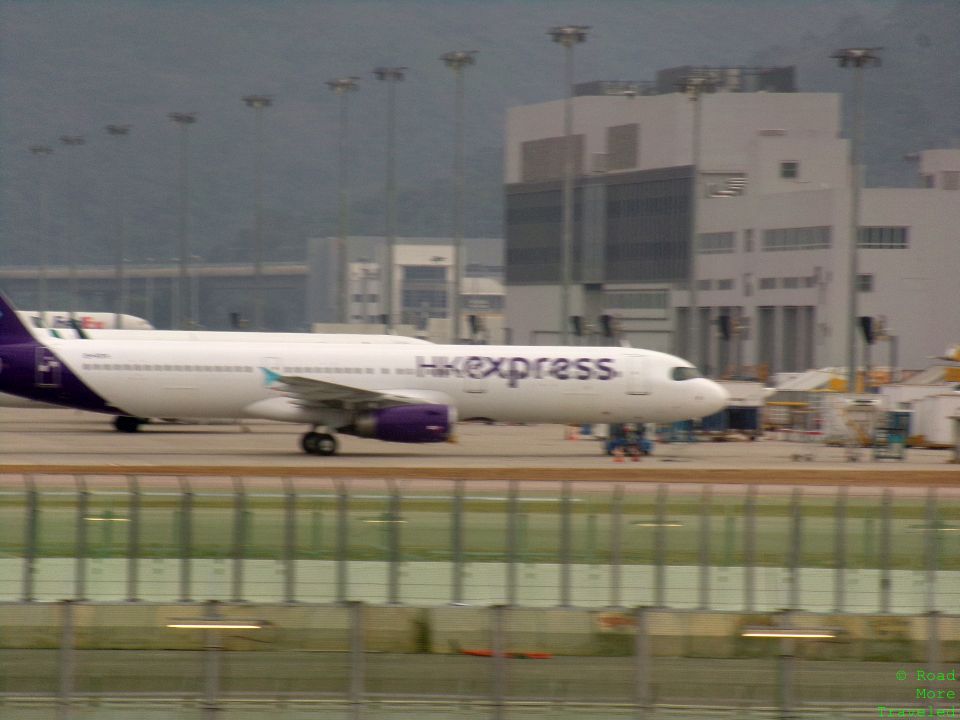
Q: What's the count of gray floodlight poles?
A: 11